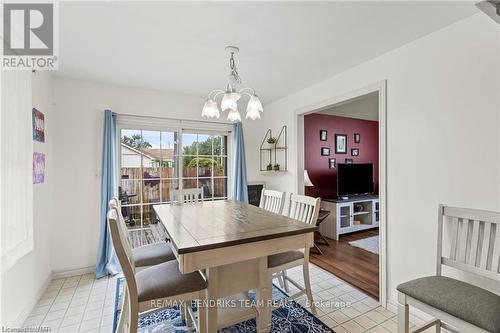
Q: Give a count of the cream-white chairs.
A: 6